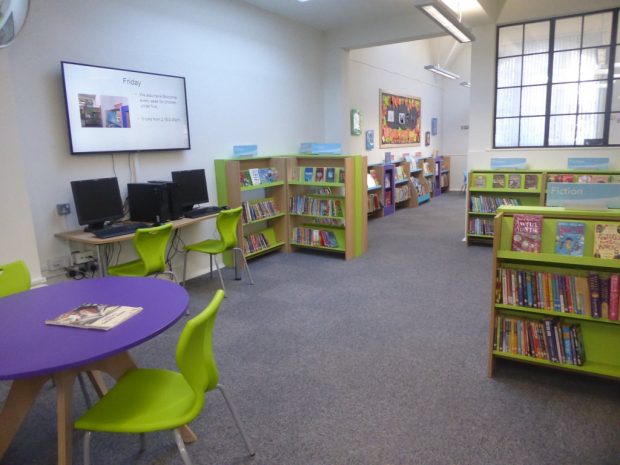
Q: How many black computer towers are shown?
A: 2